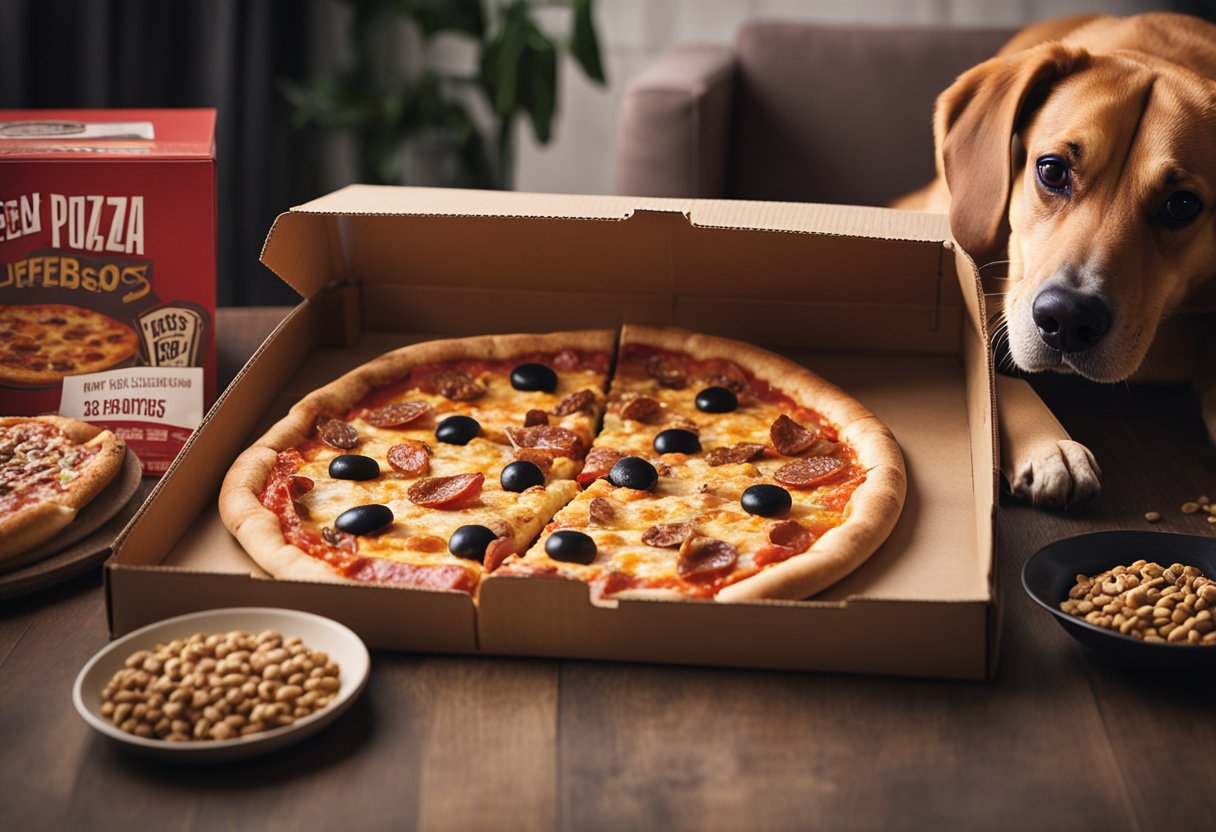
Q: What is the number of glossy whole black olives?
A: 11